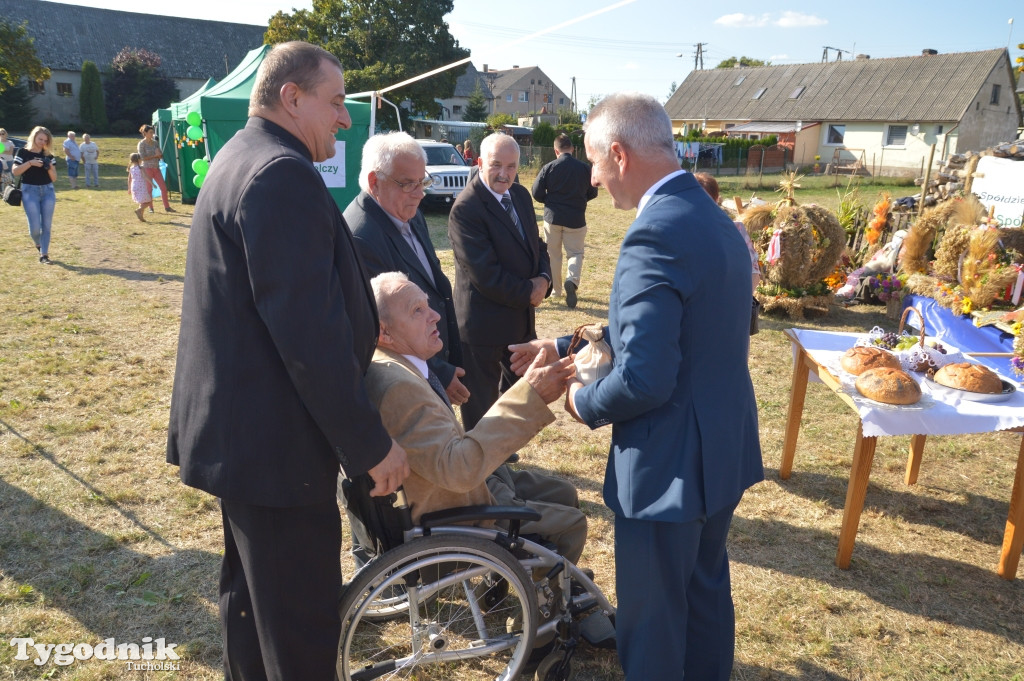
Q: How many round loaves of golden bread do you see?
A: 3